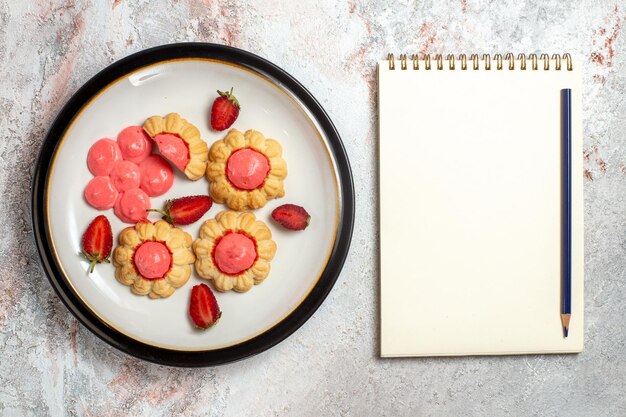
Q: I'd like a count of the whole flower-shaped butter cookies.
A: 3